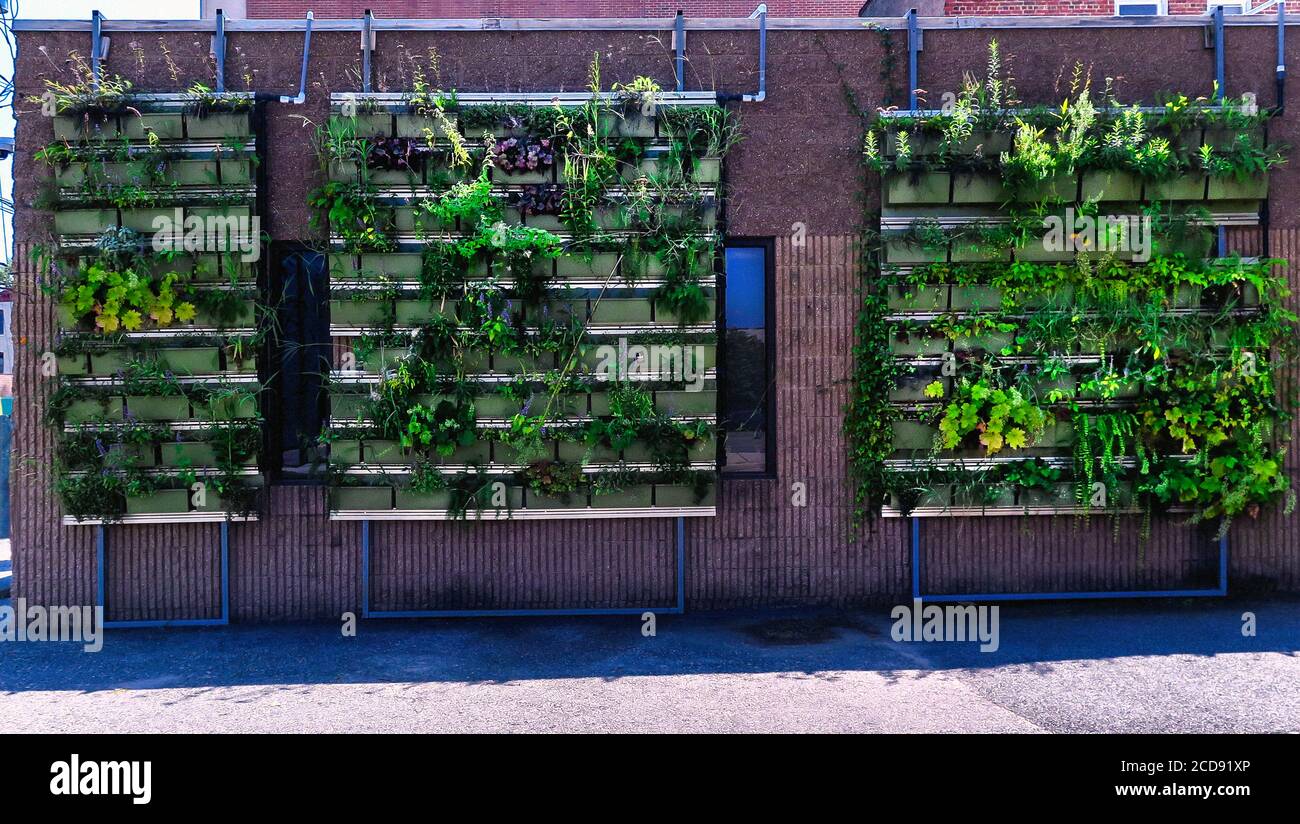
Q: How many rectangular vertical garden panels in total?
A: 3